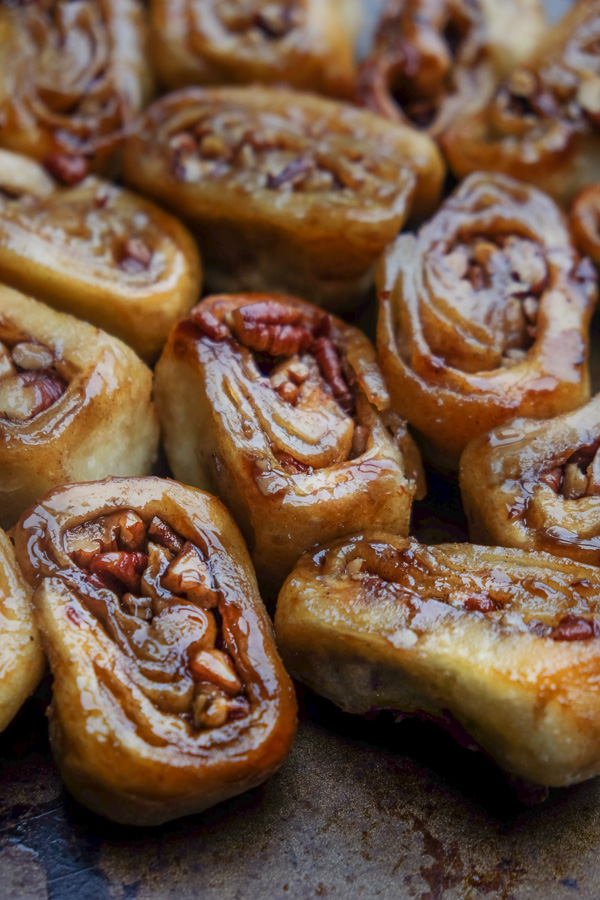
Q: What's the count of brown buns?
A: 14